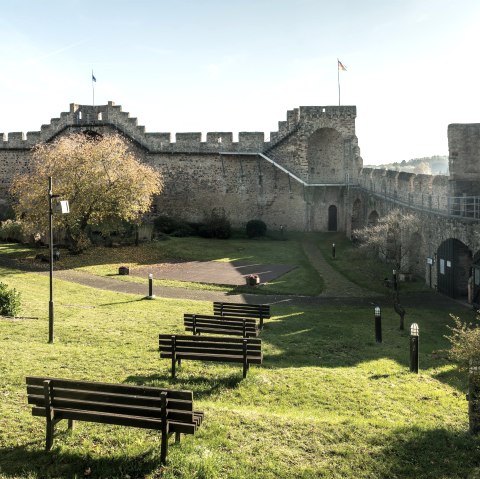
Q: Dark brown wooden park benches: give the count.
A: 4